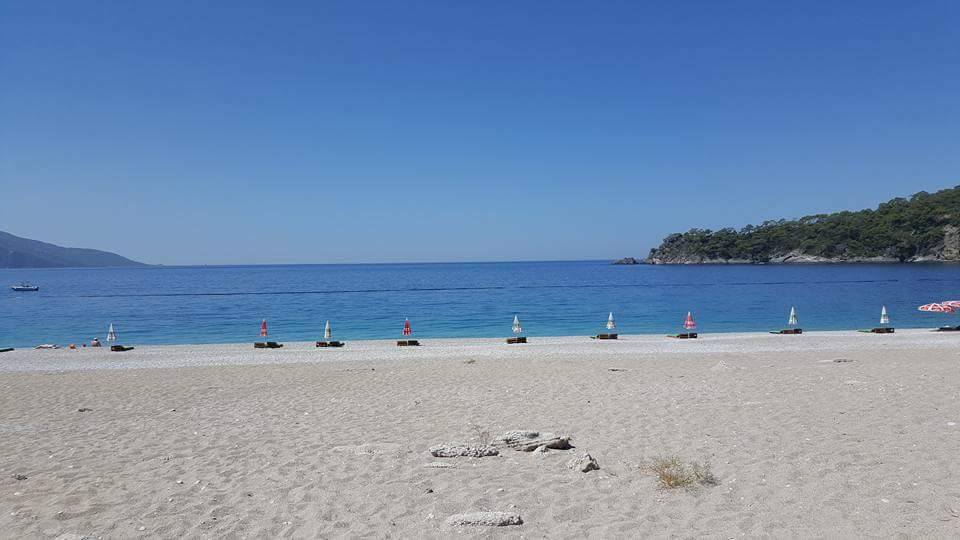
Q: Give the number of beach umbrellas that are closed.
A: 9